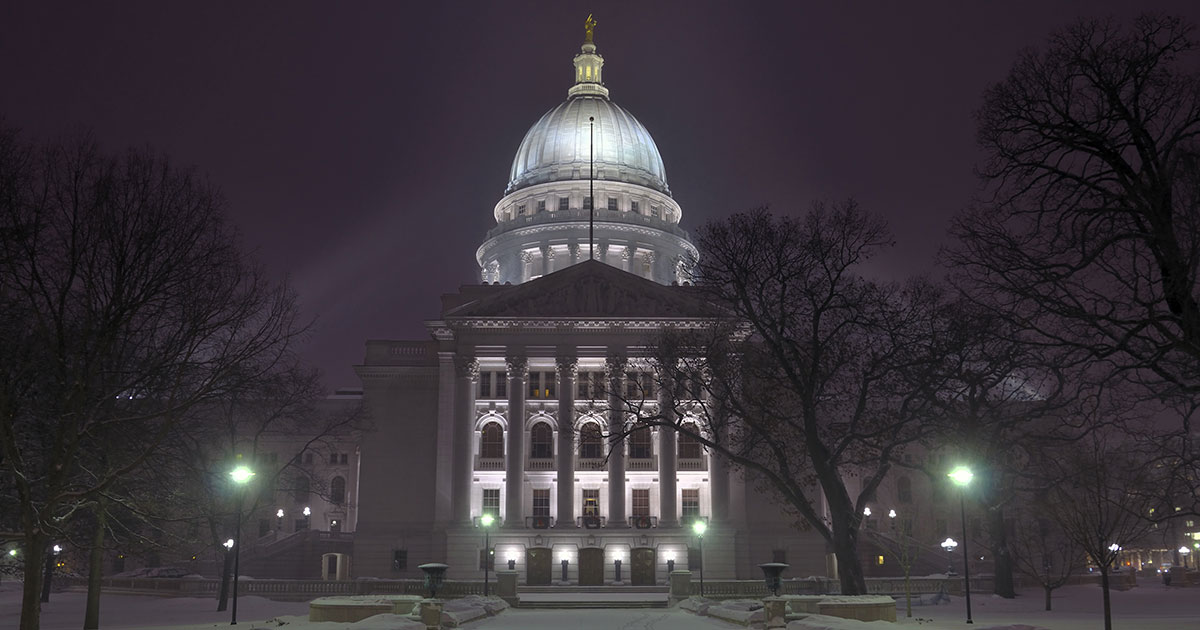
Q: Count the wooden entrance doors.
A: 3